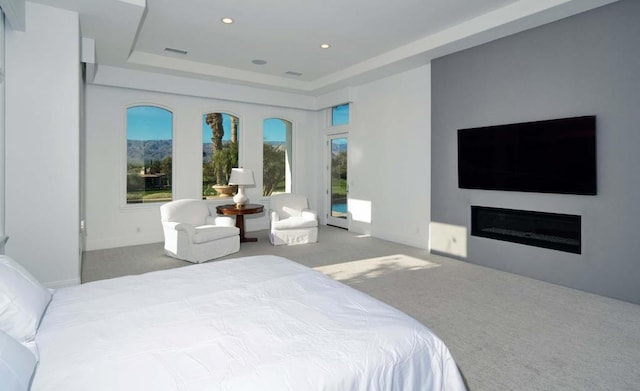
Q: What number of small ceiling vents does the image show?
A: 2